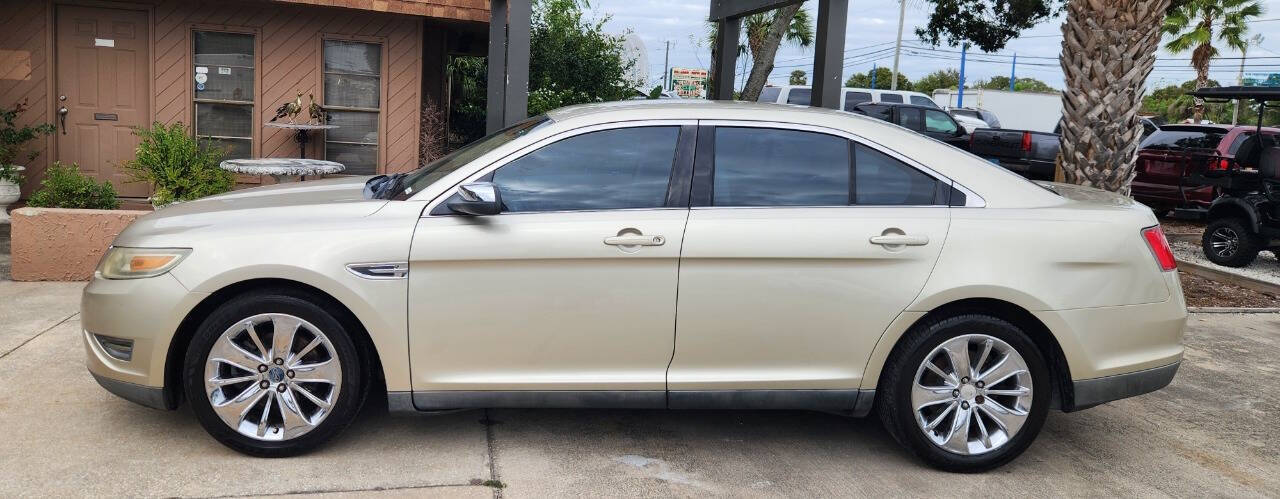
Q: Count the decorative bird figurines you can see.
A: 2